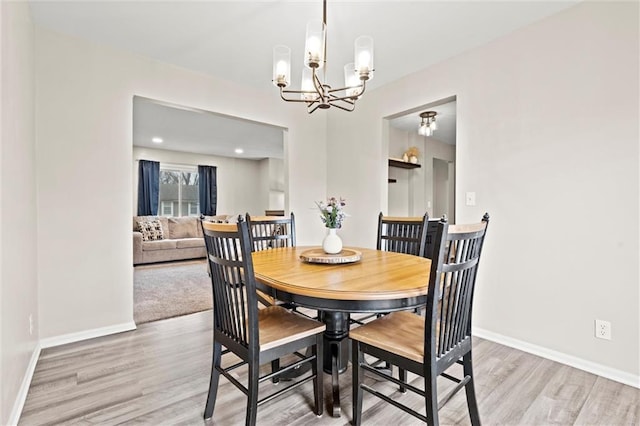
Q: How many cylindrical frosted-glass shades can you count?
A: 5